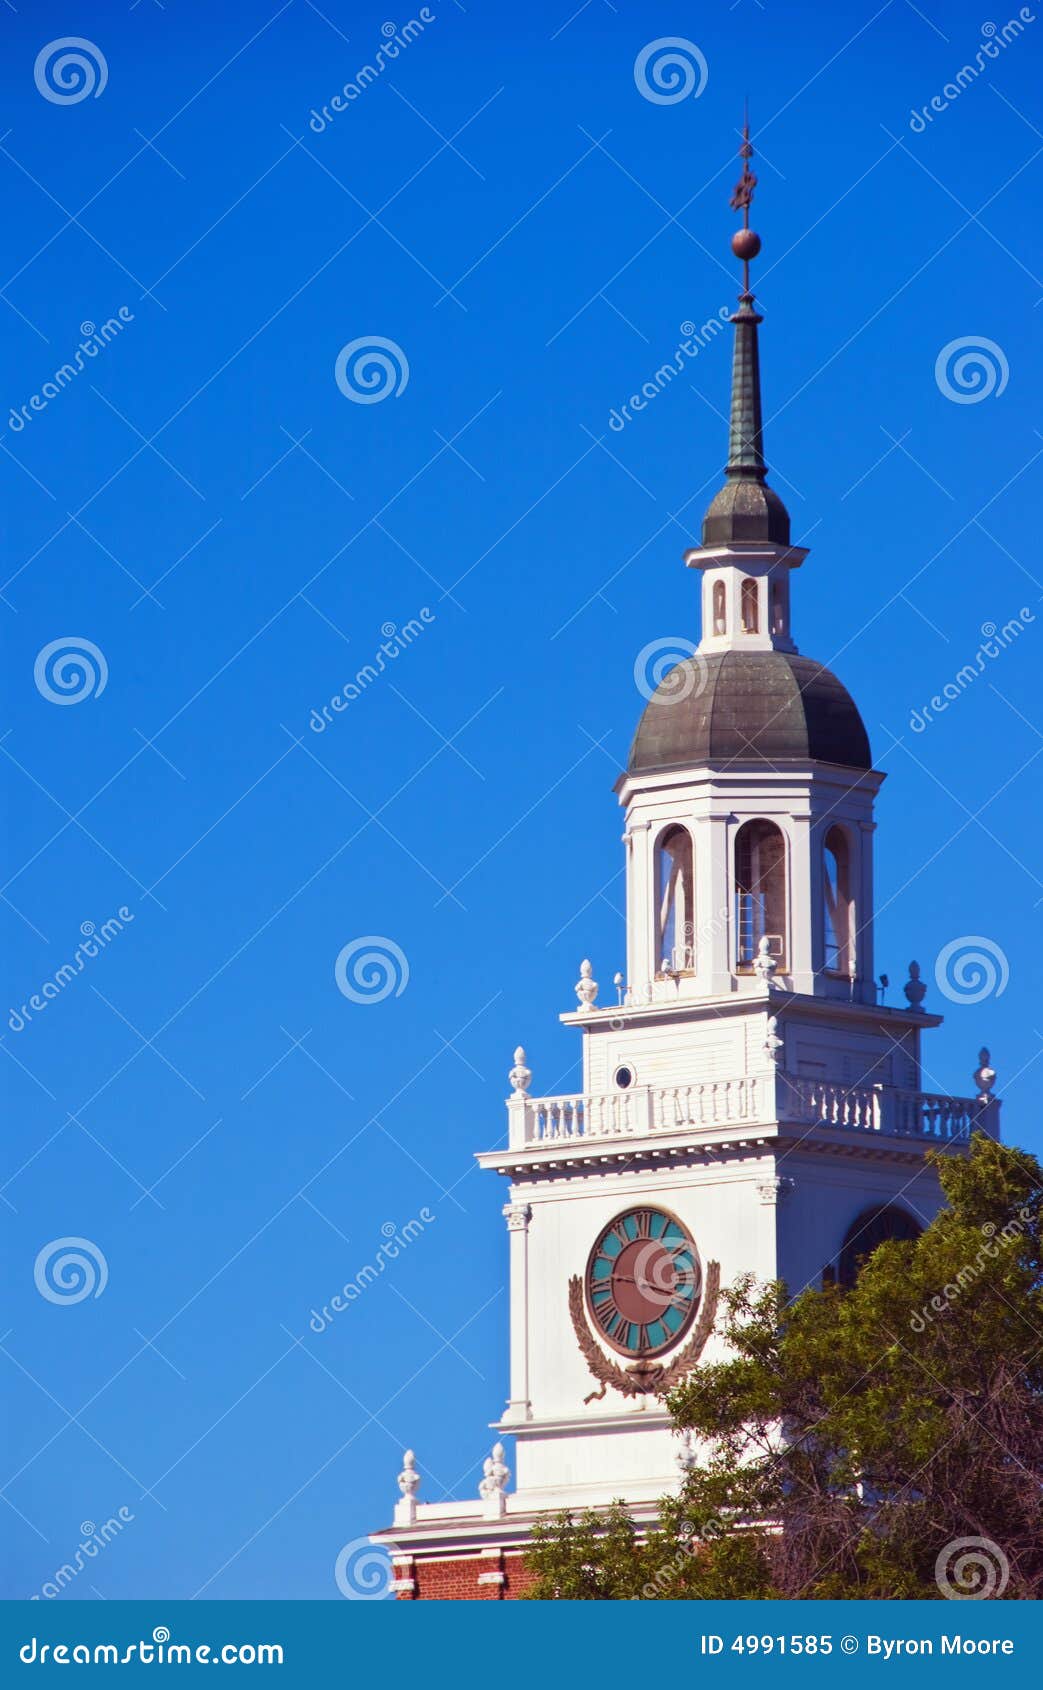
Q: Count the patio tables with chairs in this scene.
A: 0